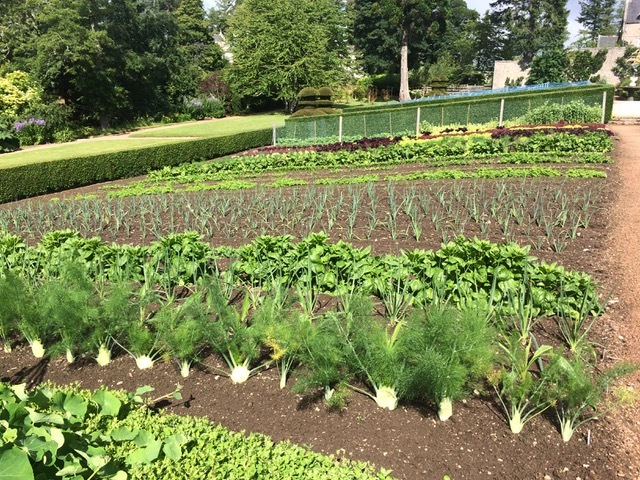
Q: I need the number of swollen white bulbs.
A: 13